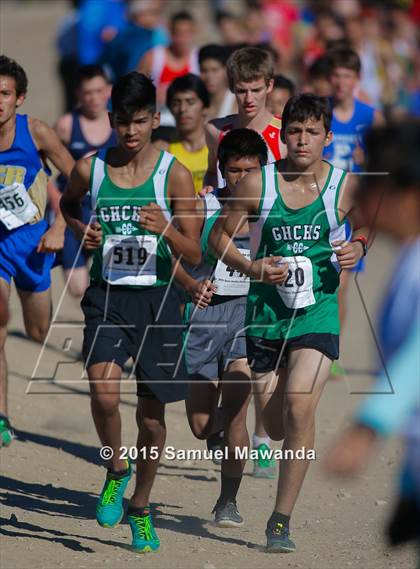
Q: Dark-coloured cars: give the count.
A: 0